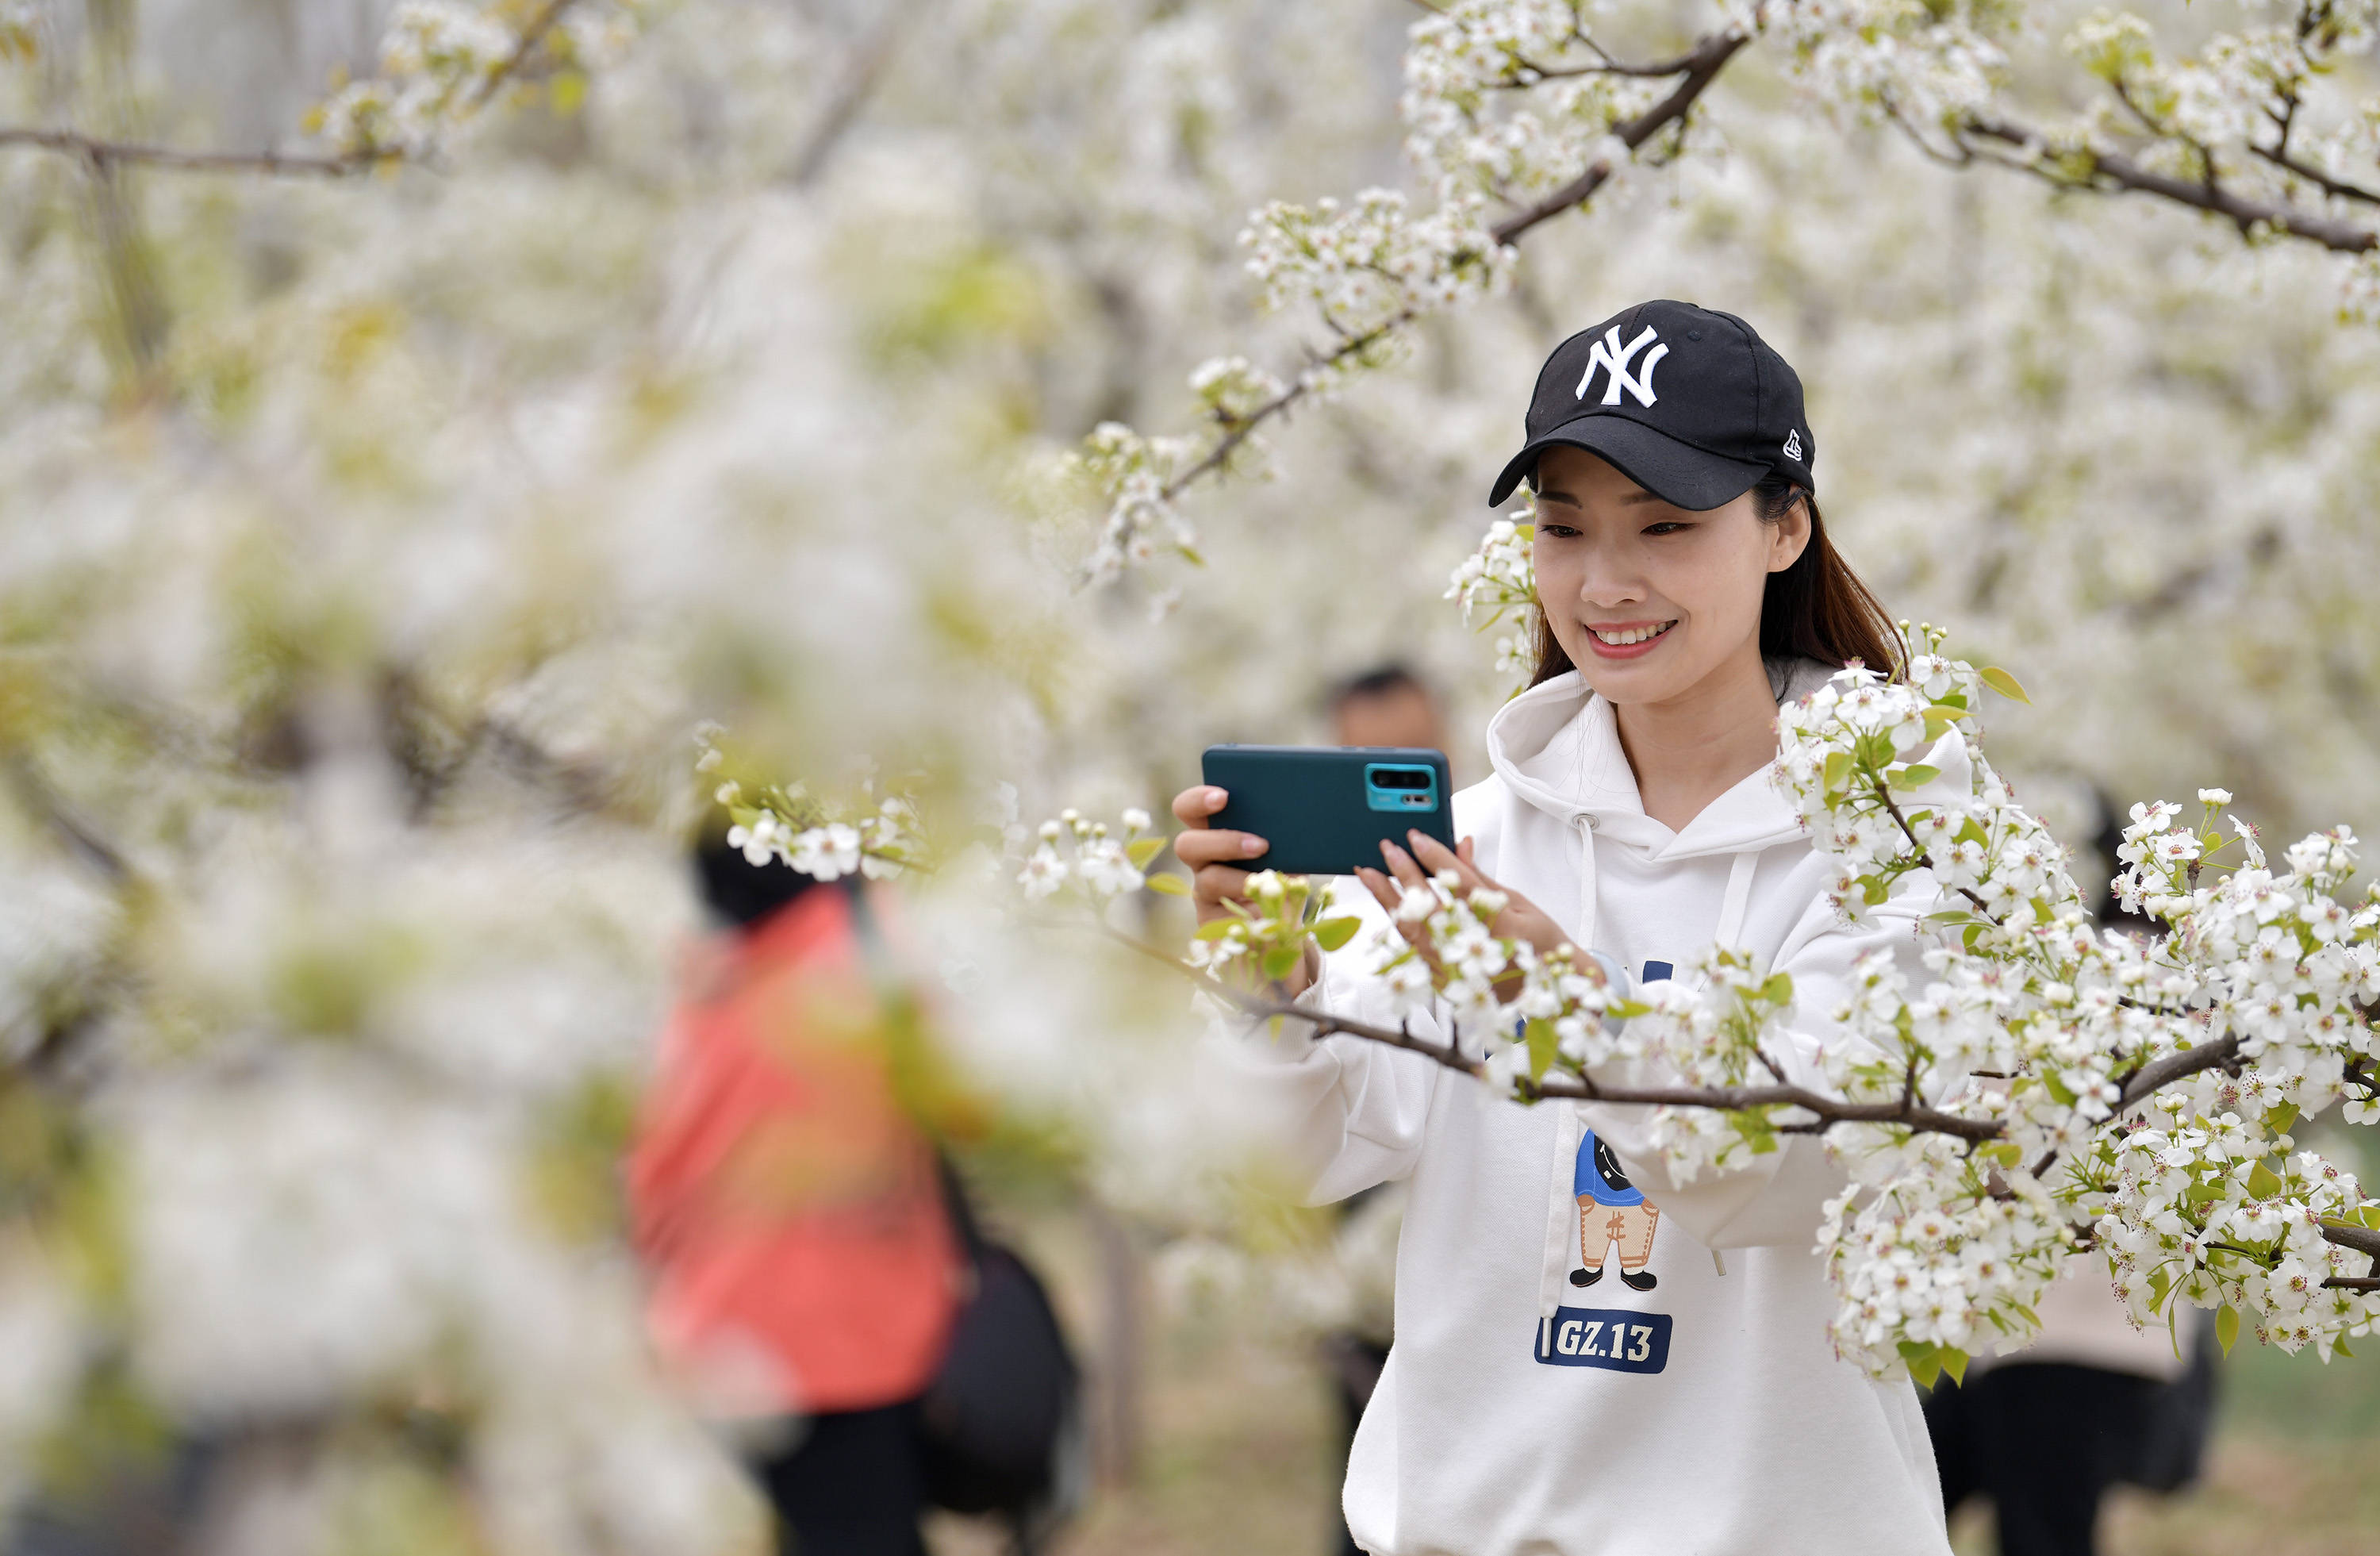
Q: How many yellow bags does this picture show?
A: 0